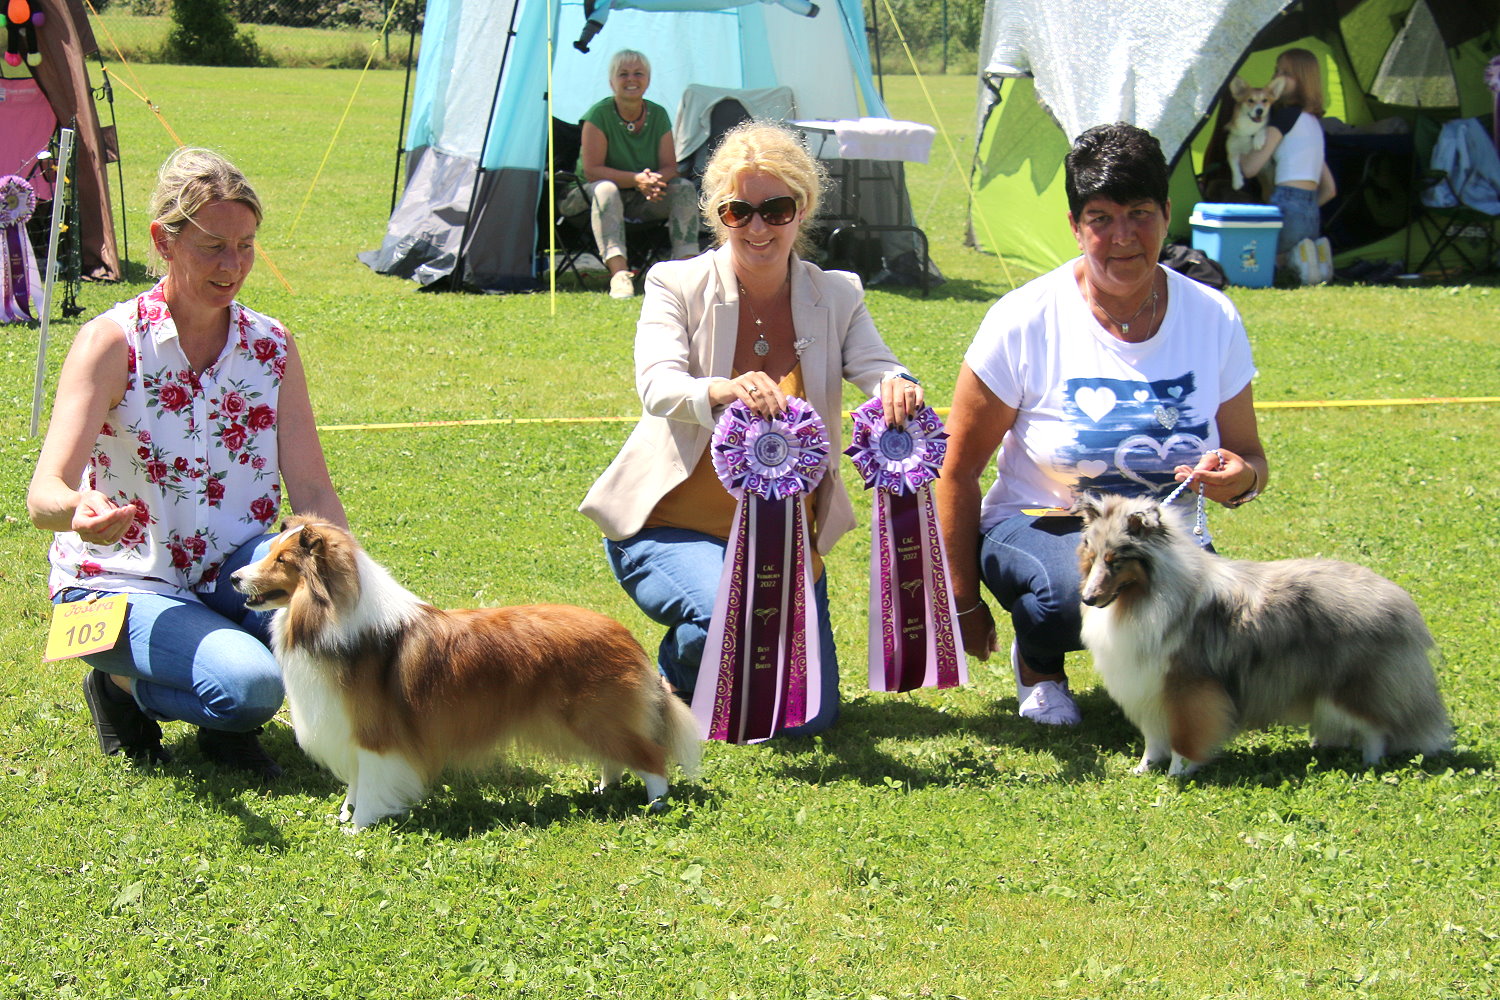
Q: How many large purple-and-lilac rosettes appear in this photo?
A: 2